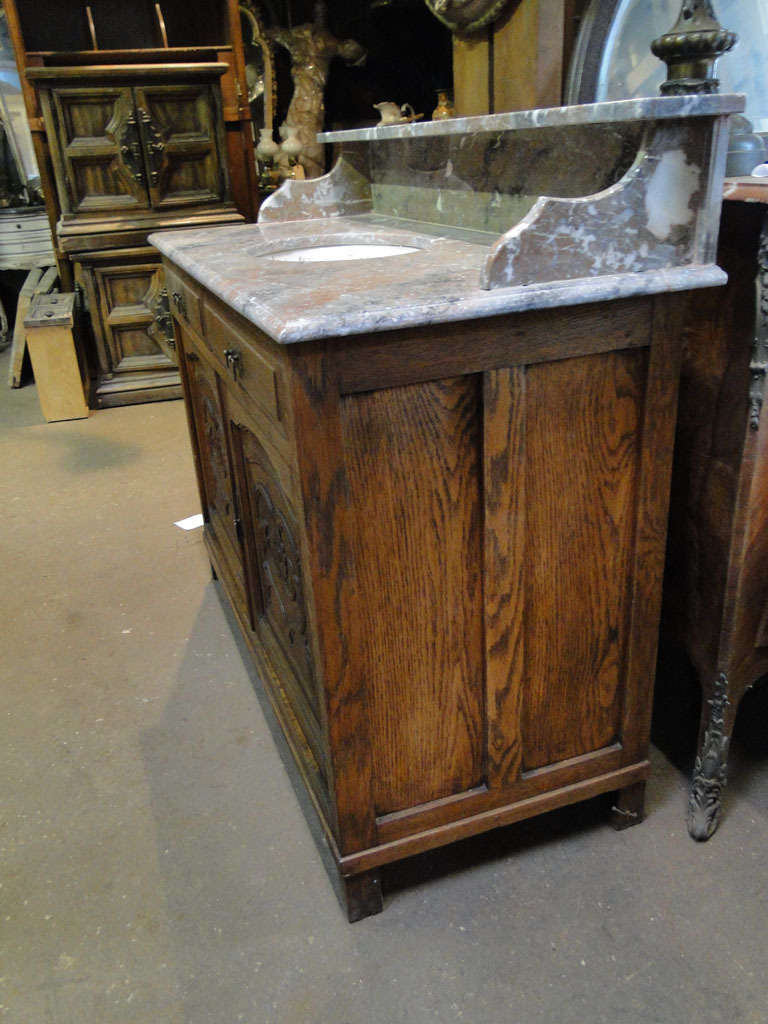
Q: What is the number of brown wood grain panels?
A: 2